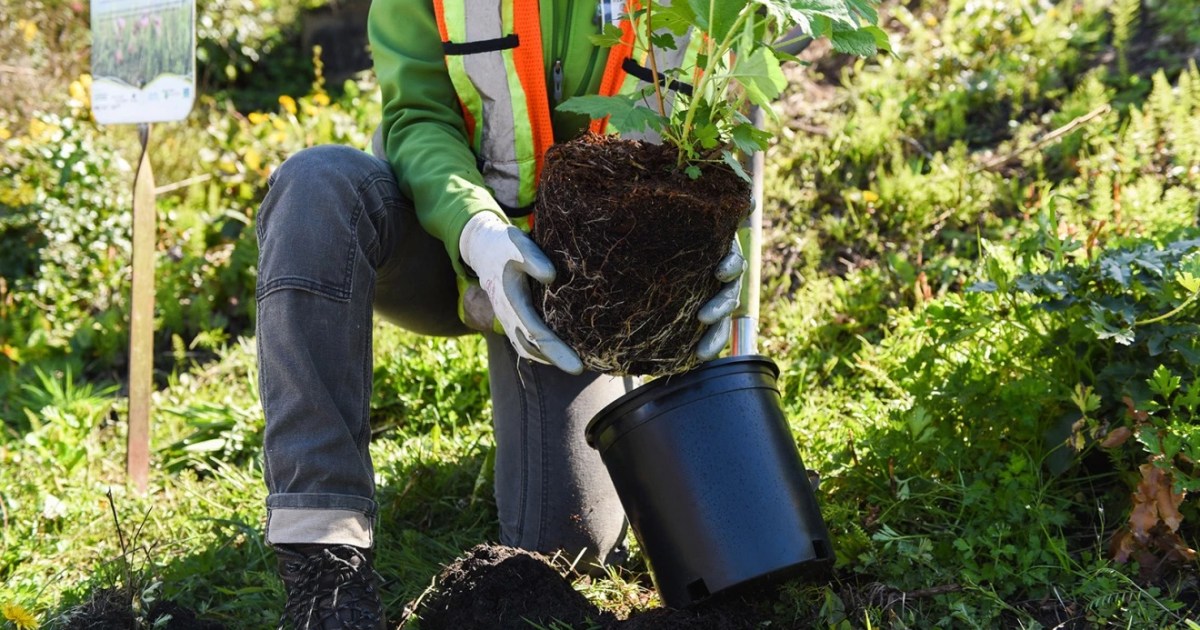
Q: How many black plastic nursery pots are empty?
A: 1